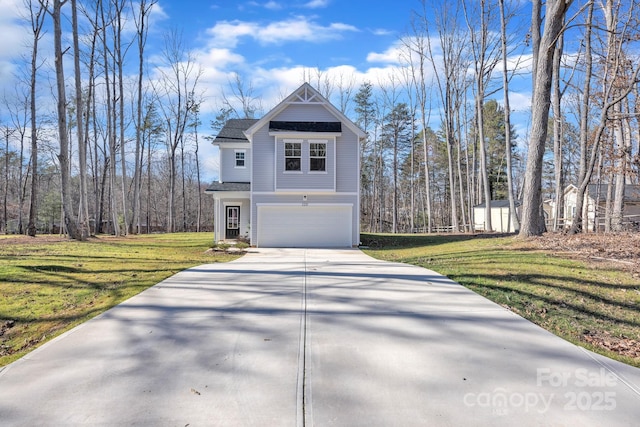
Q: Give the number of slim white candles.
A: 0